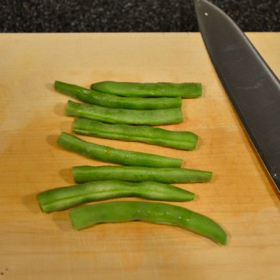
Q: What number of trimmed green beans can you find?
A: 8